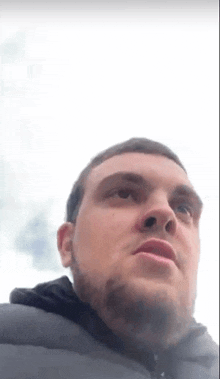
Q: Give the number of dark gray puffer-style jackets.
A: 1